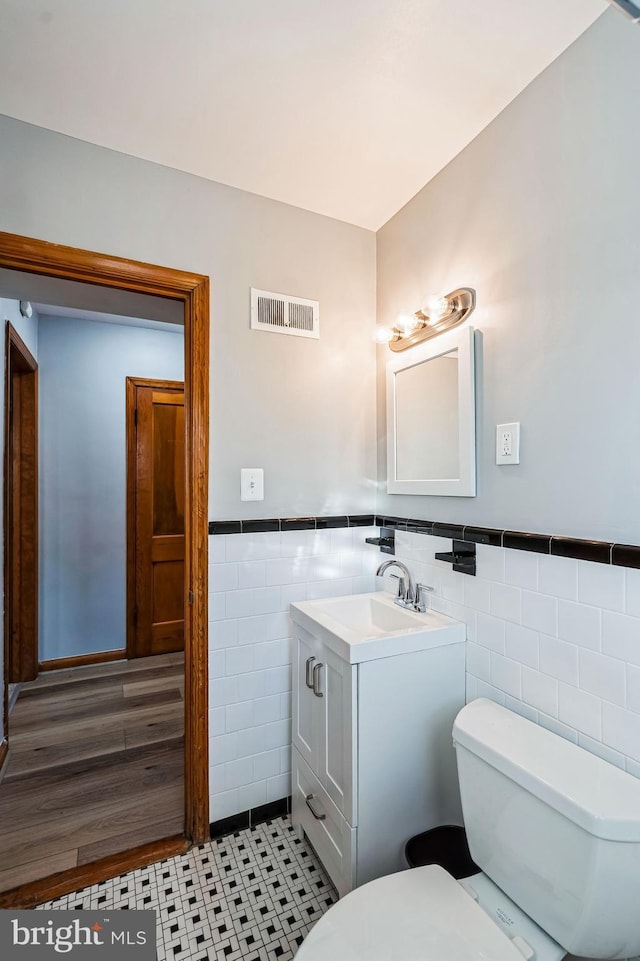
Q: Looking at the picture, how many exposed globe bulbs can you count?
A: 3